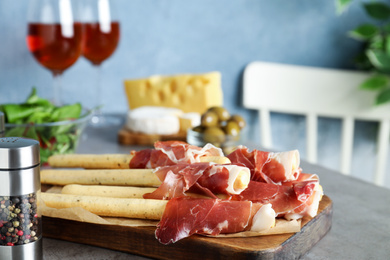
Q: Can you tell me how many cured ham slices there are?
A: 5